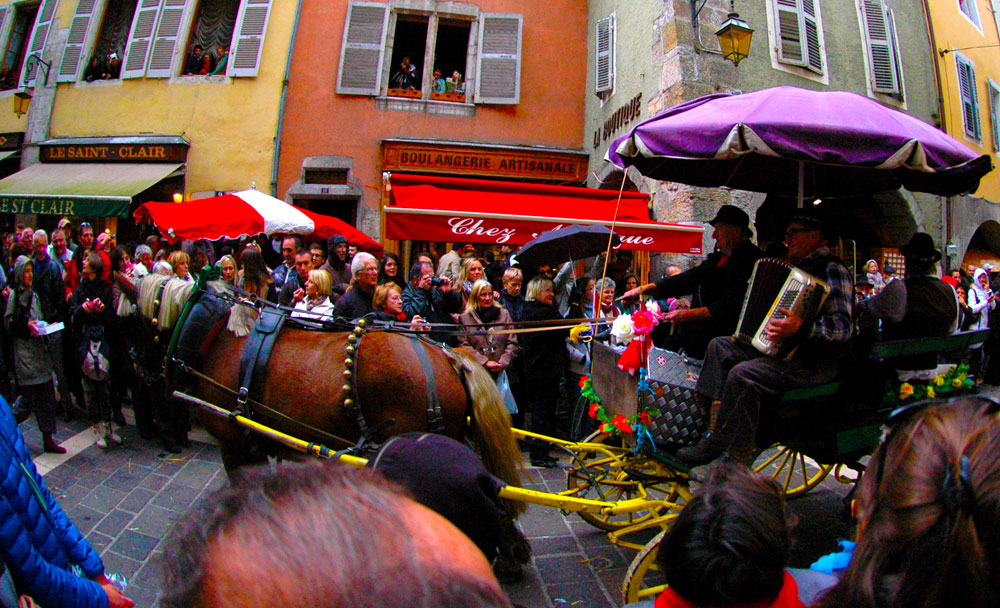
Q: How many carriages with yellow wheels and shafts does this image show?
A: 1